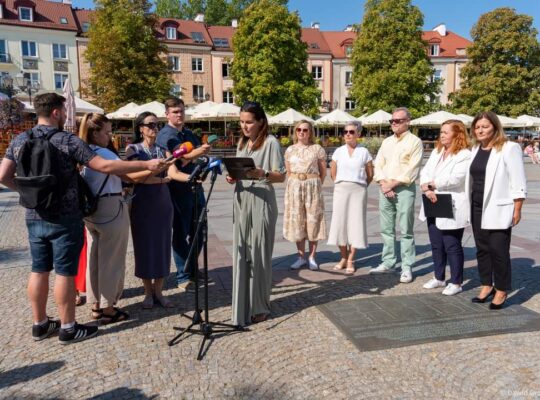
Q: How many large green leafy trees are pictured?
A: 4